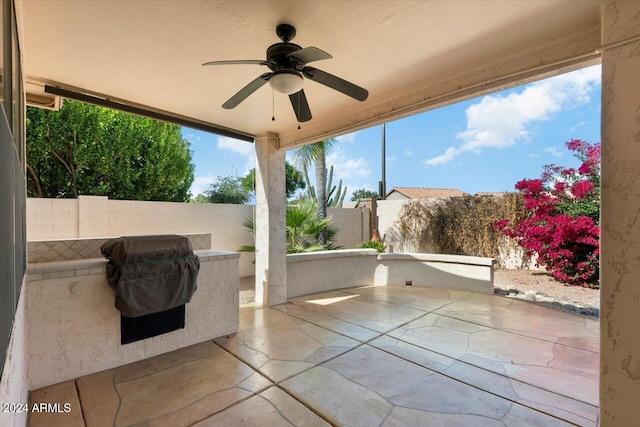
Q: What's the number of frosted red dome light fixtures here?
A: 0